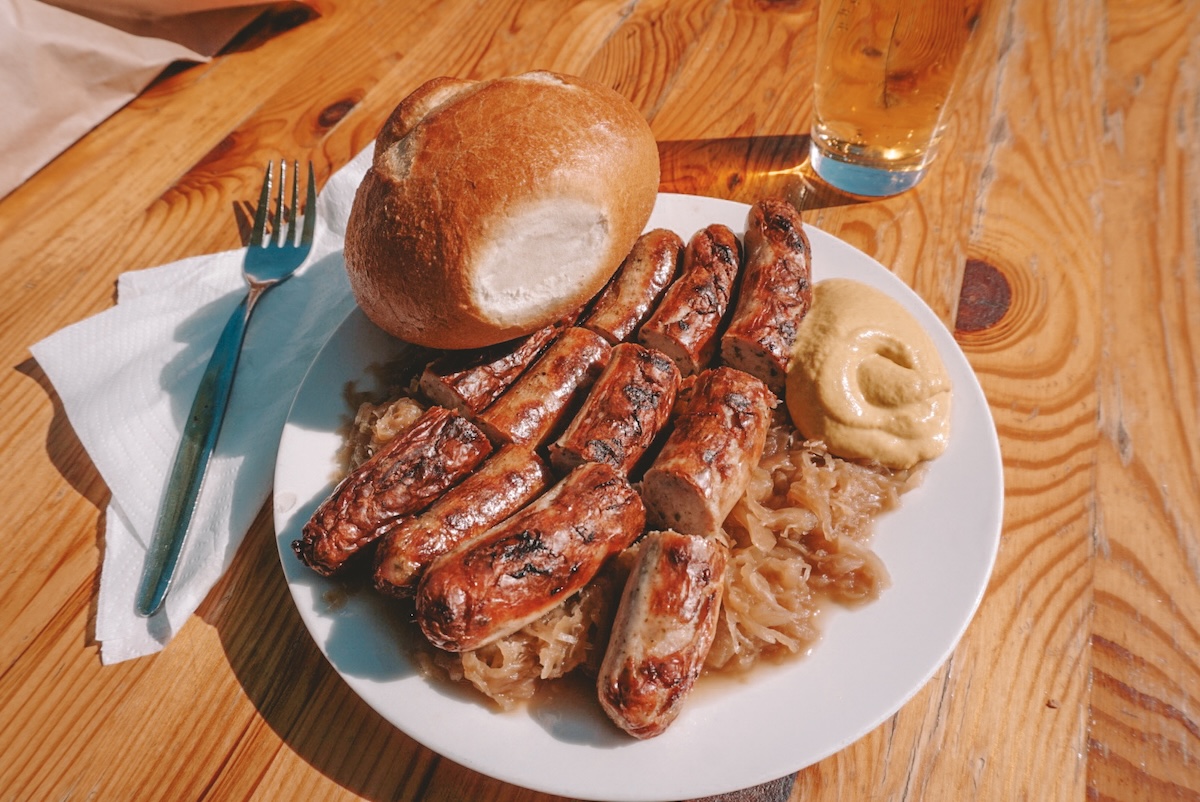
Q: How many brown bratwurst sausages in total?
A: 11